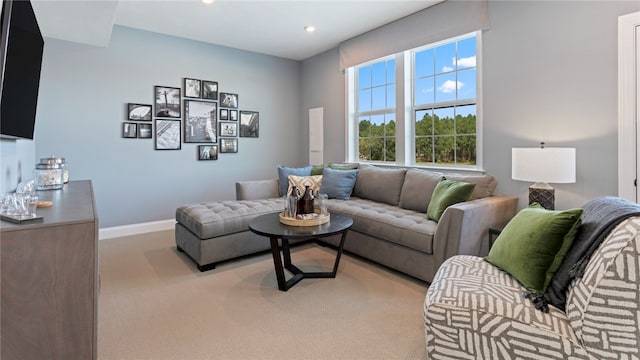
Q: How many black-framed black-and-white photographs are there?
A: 15